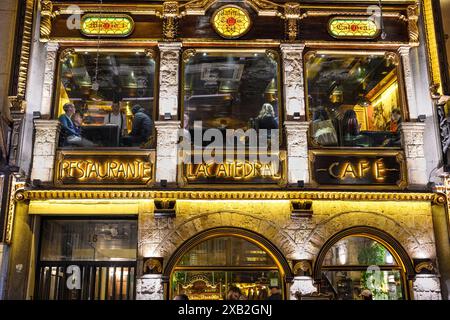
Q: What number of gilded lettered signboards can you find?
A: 3